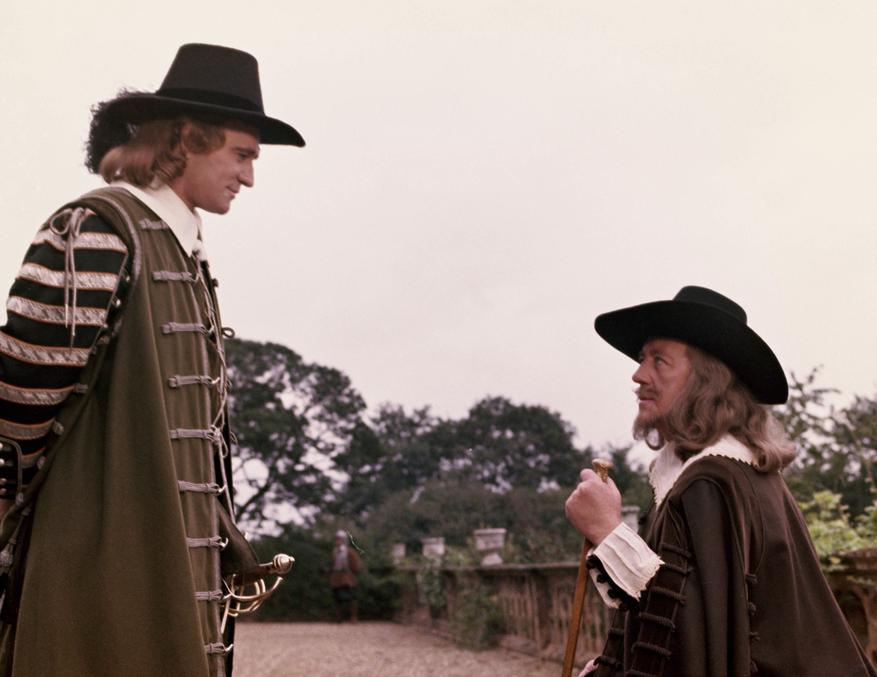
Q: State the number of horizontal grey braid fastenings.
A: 9